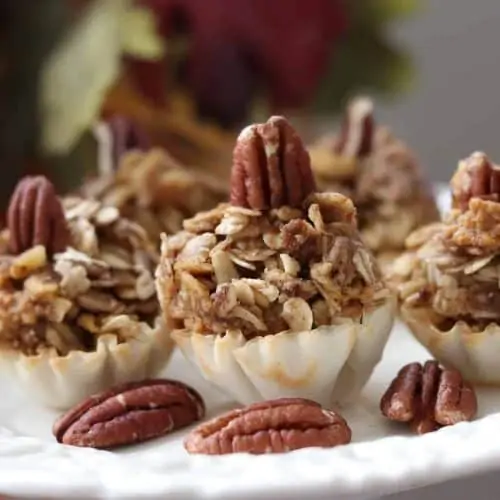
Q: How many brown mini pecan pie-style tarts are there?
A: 5